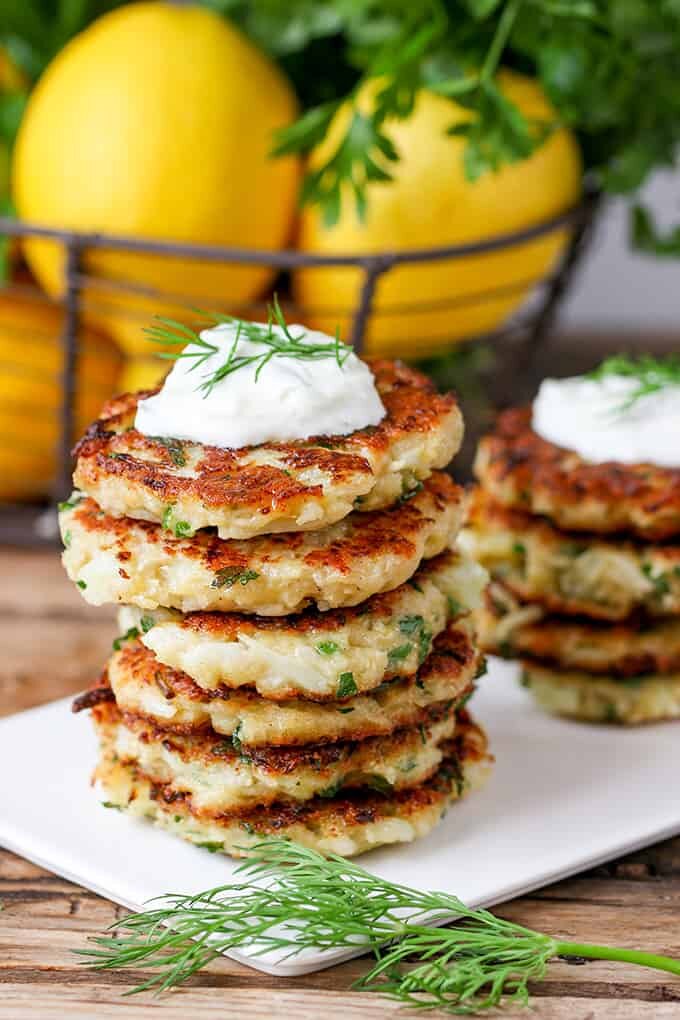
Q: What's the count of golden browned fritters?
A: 10